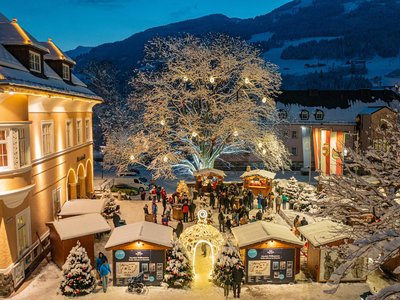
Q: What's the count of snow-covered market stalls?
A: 7